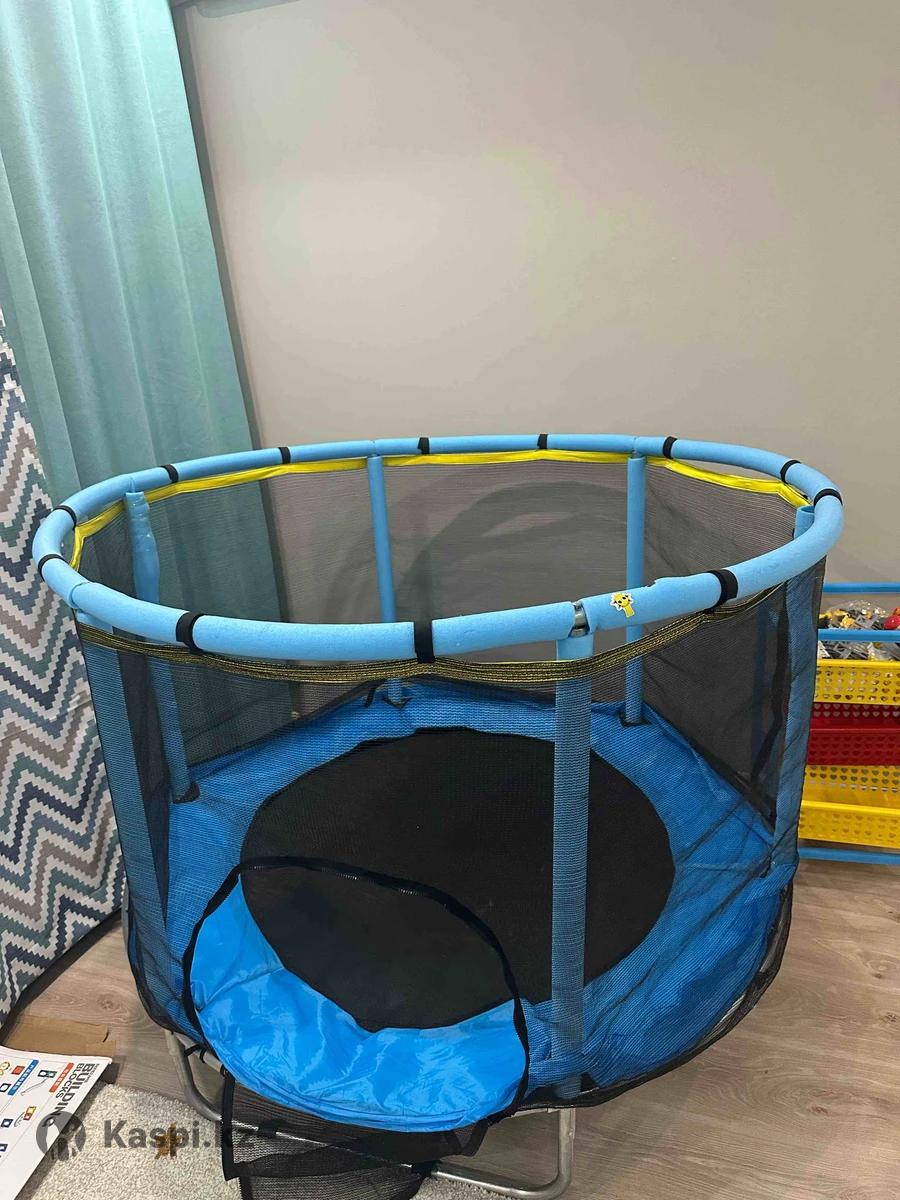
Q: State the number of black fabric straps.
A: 12